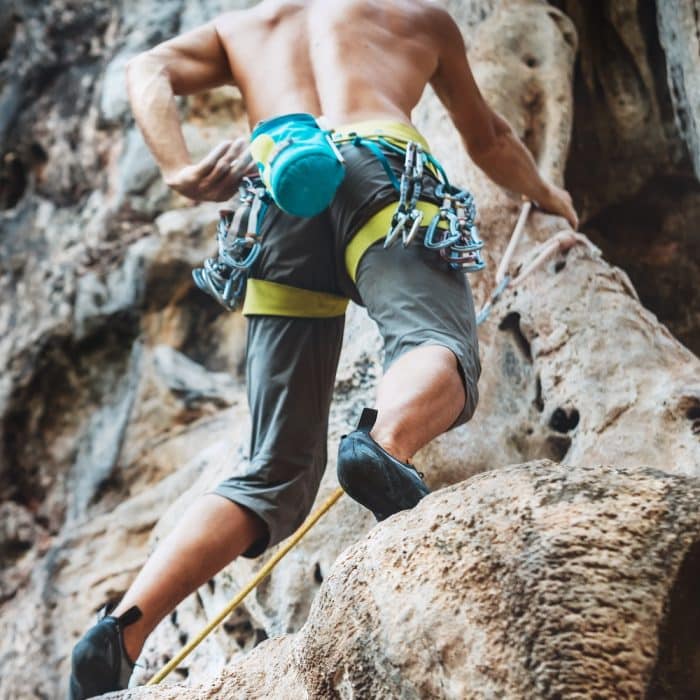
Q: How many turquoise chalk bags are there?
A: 1